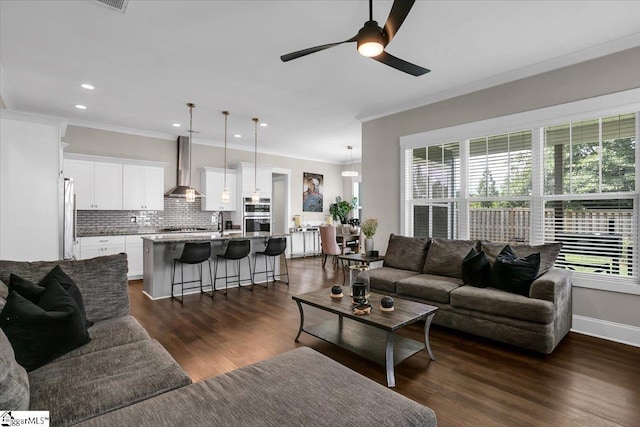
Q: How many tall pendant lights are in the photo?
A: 3